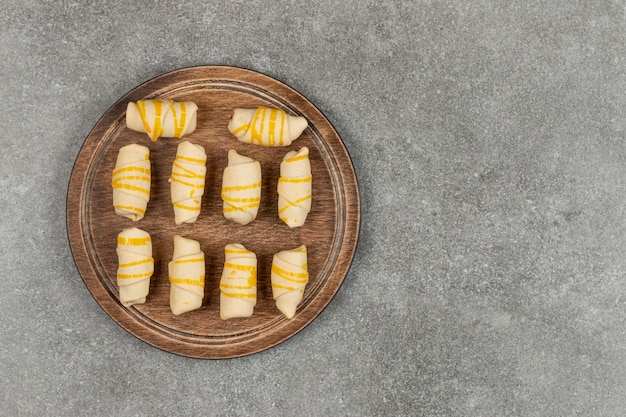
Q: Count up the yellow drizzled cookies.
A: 10